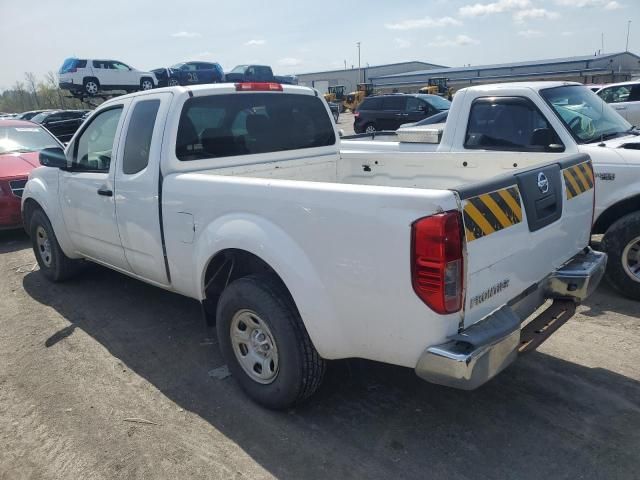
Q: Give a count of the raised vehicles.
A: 3